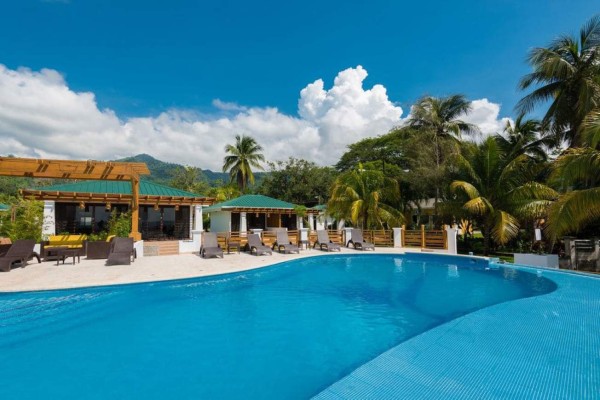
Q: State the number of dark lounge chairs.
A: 7